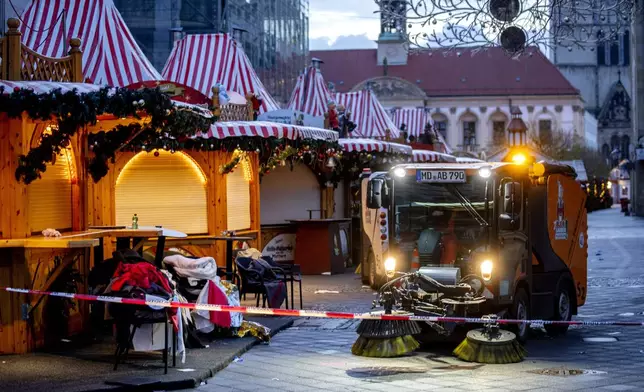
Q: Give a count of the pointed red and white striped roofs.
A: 5